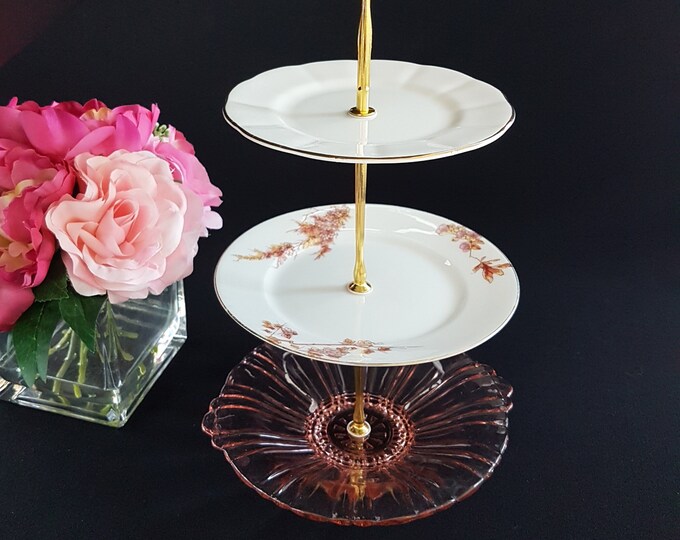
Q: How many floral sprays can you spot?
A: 3